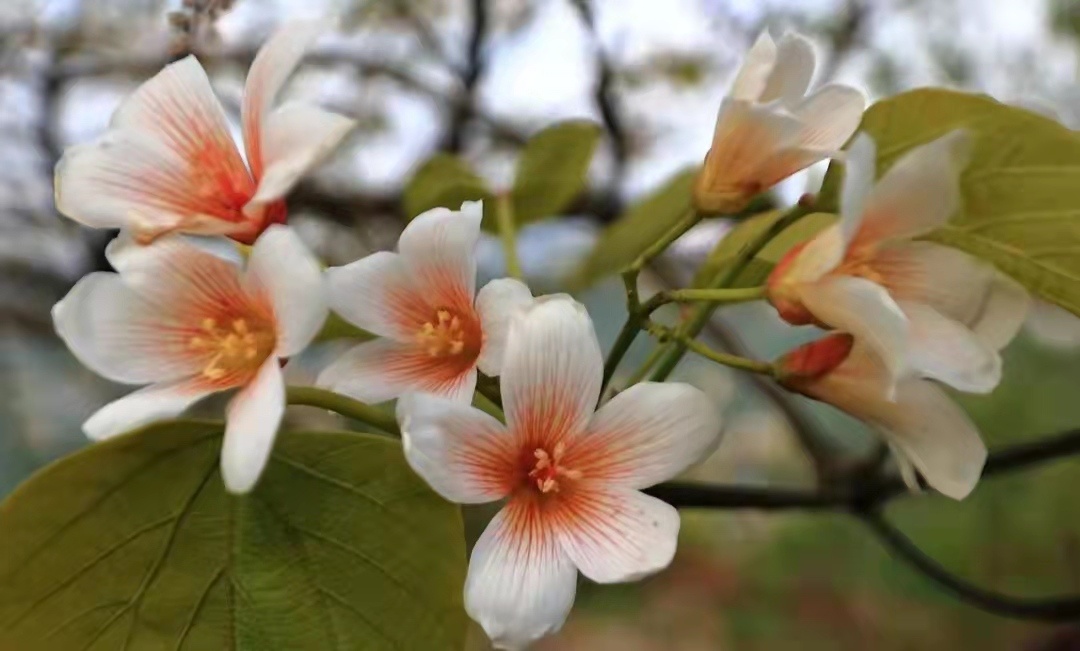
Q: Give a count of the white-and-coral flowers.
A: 7